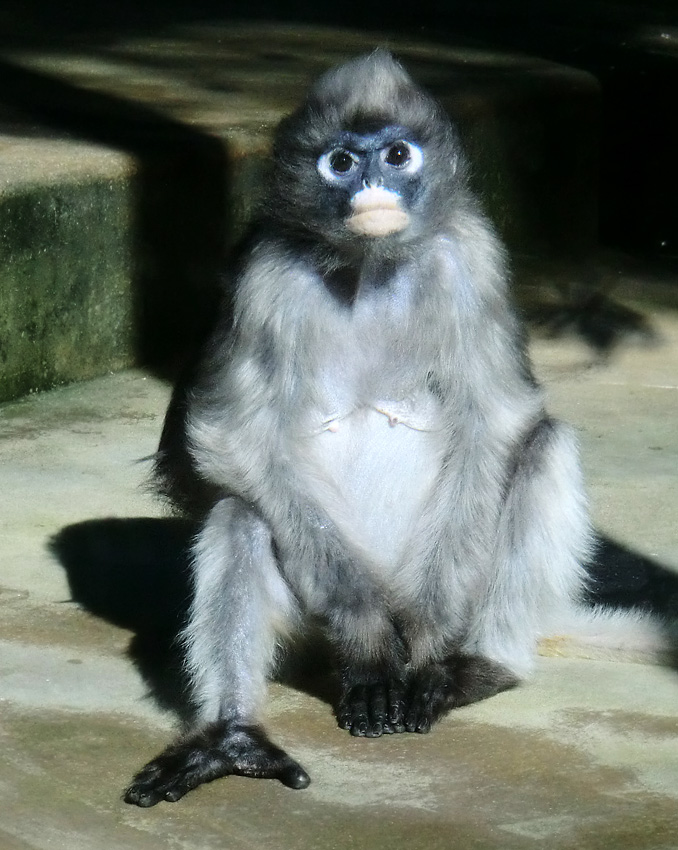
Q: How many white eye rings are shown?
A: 2